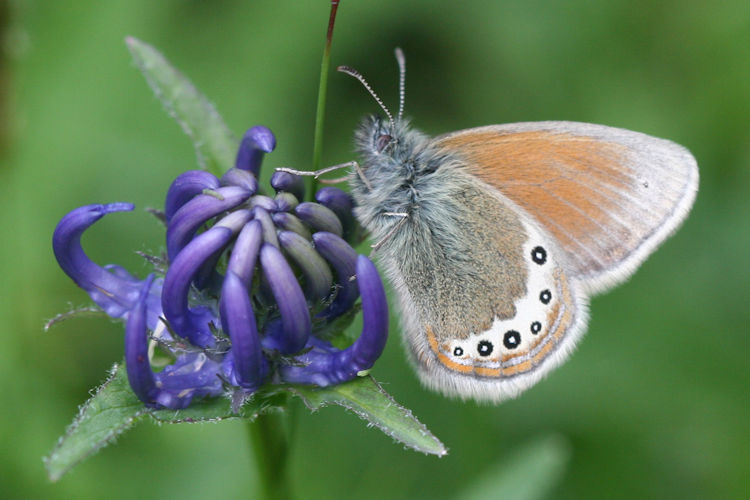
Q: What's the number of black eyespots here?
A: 6